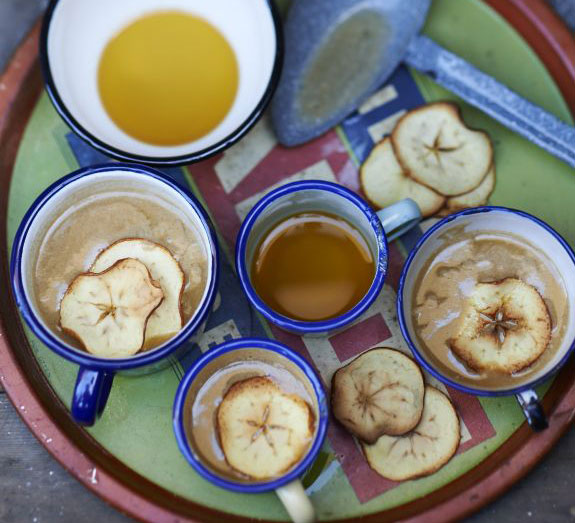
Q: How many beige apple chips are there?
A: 9